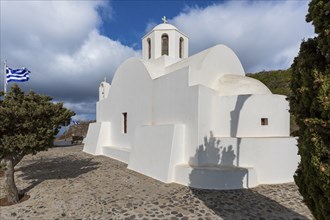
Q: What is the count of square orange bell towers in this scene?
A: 0